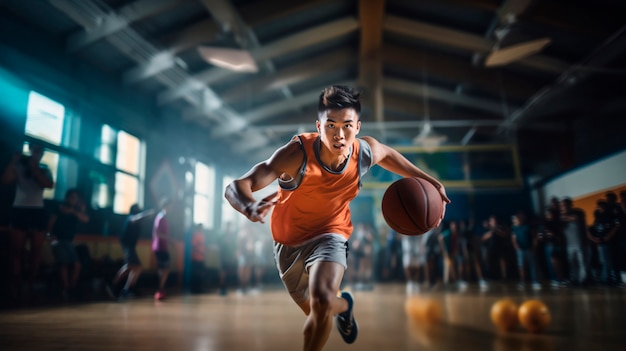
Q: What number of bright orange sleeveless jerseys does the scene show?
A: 1